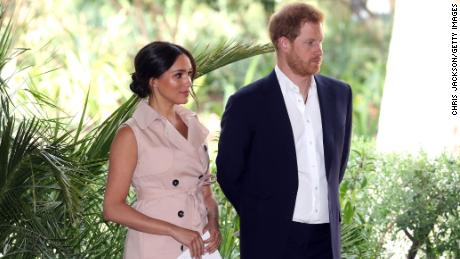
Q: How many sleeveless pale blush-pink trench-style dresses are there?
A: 1